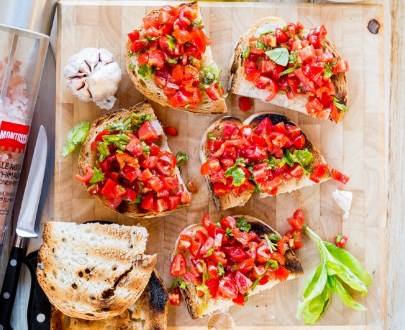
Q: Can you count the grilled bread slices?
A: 7